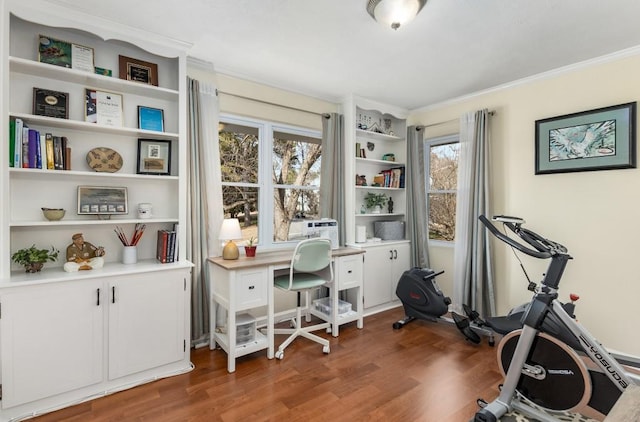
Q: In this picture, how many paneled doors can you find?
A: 4